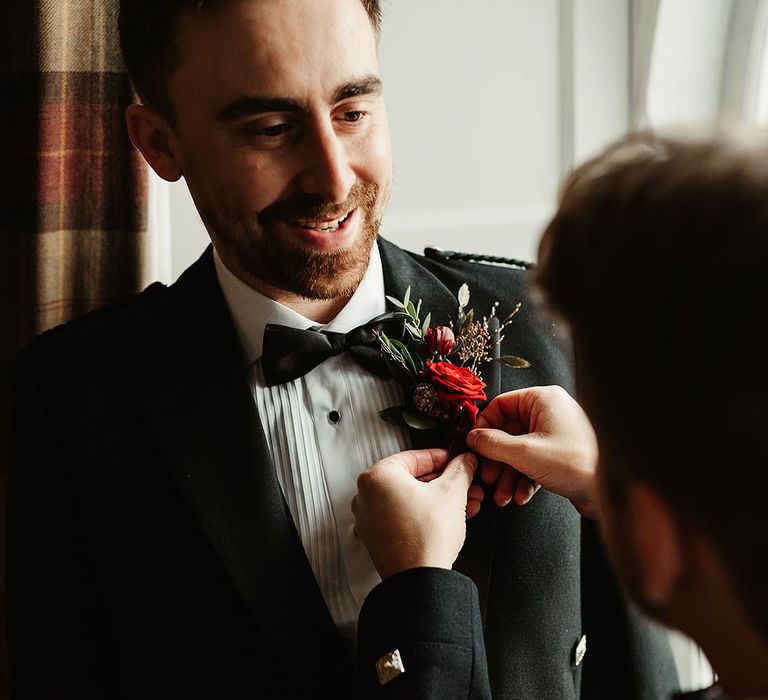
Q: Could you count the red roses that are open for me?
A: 1